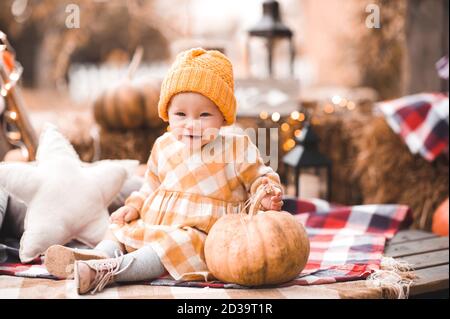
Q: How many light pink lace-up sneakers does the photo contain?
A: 2